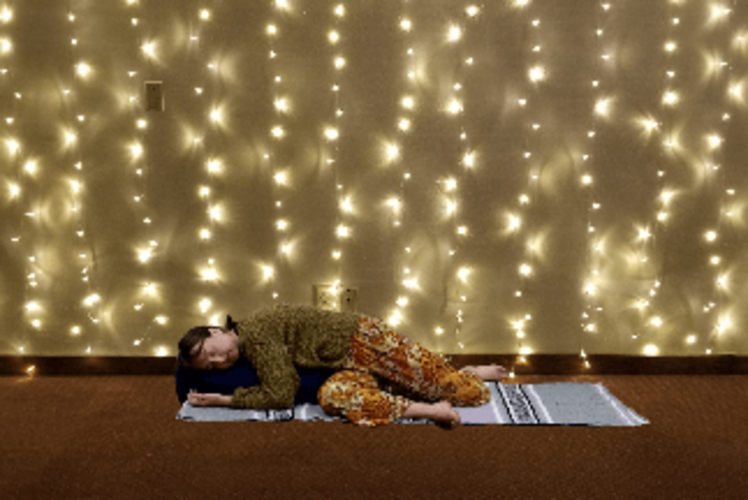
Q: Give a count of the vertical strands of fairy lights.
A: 12